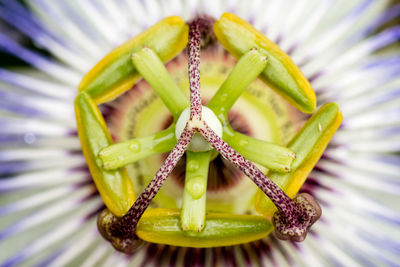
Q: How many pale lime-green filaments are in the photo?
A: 5